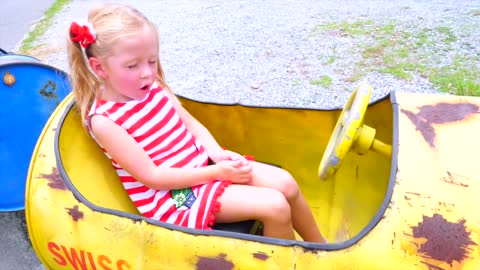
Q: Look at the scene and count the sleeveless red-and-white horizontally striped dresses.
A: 1